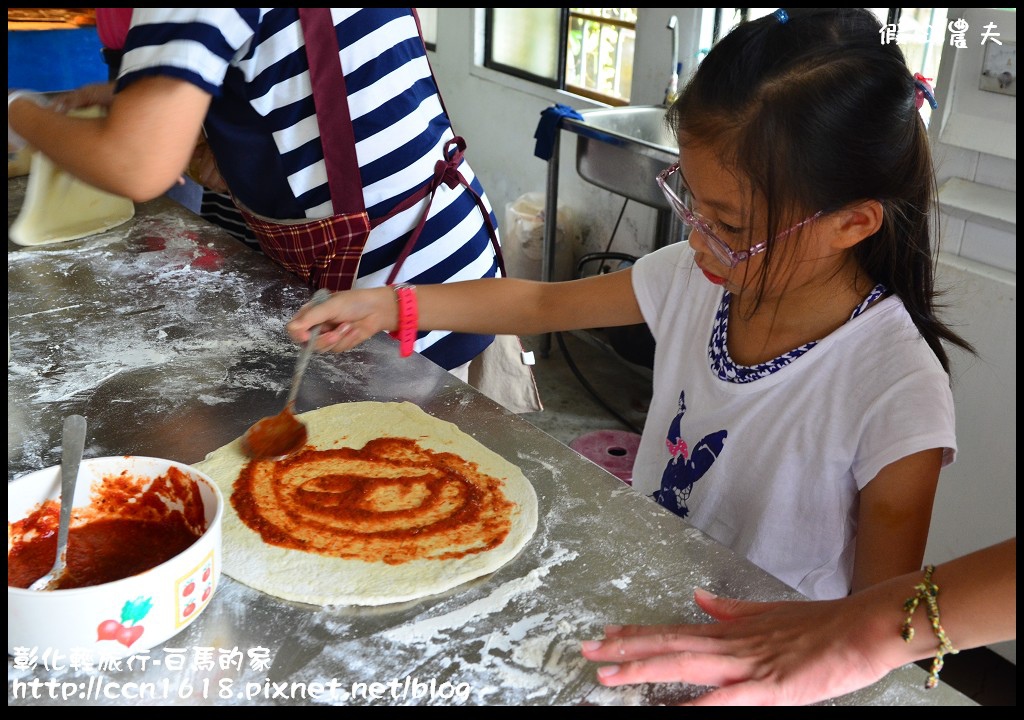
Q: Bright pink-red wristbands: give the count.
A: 1